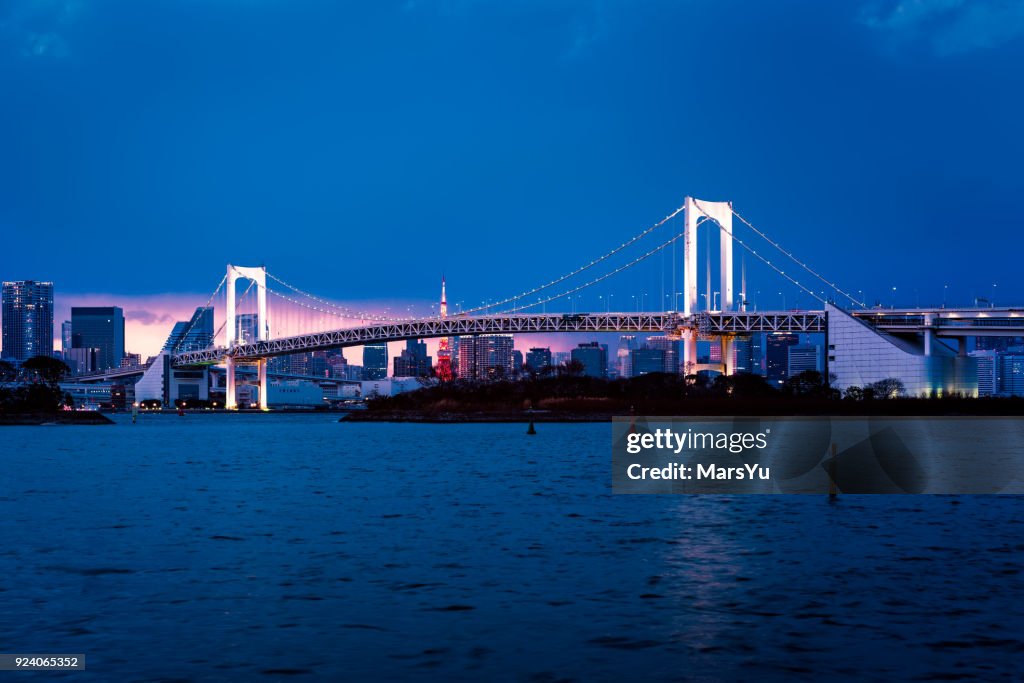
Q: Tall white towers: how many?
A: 2